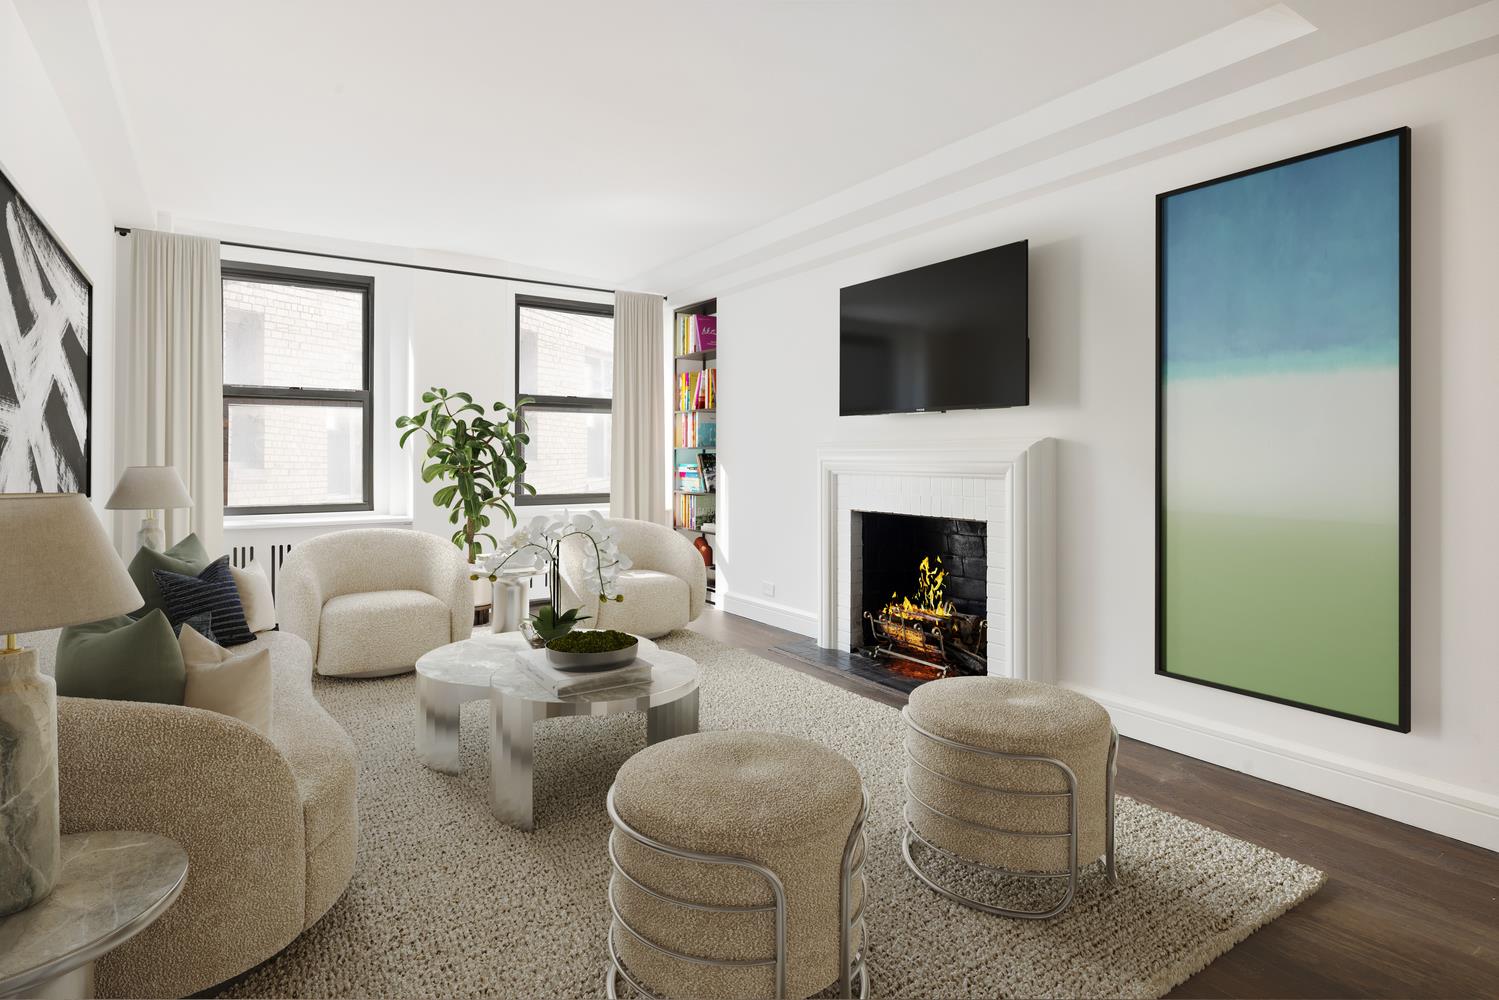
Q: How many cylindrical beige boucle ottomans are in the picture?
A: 2